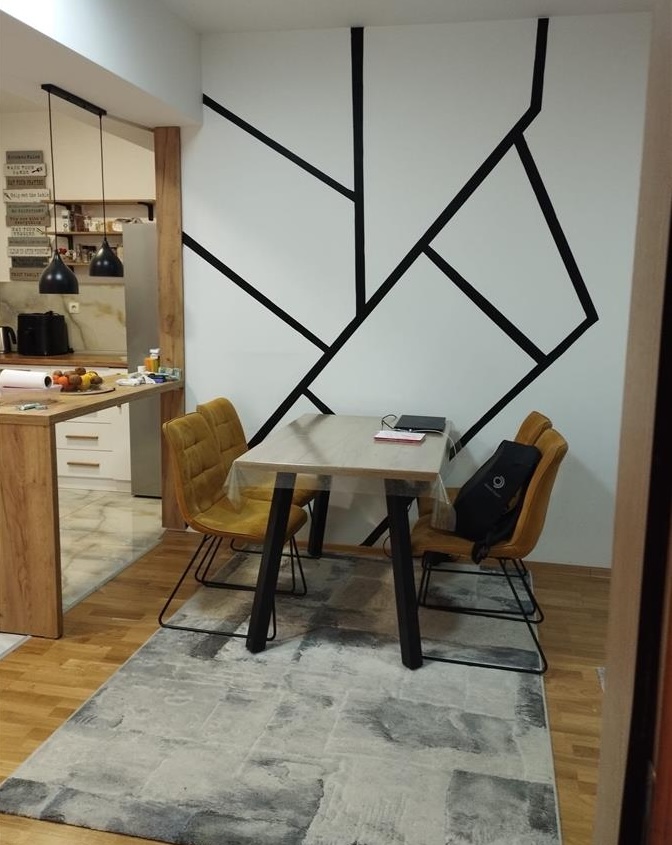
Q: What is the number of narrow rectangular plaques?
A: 11